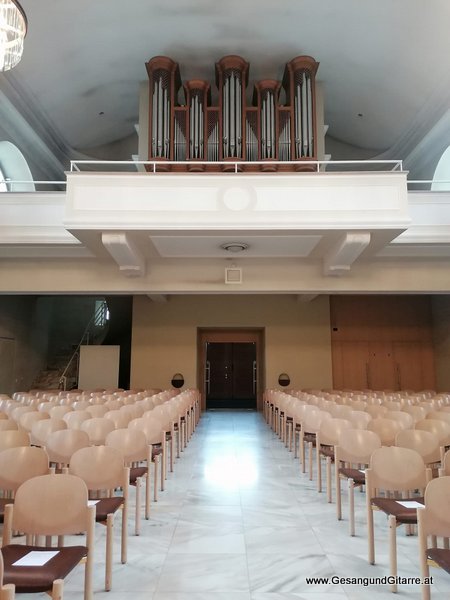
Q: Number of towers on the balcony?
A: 5